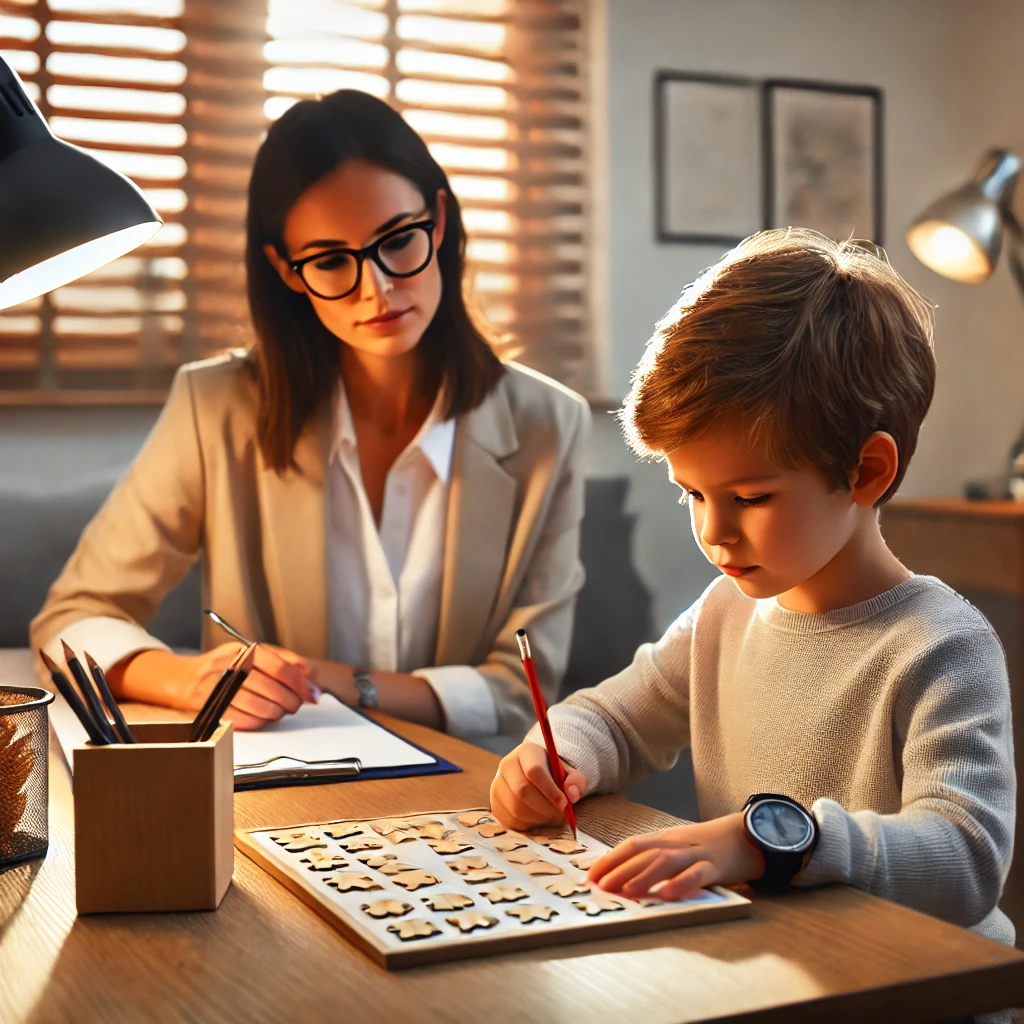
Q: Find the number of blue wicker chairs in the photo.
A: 0